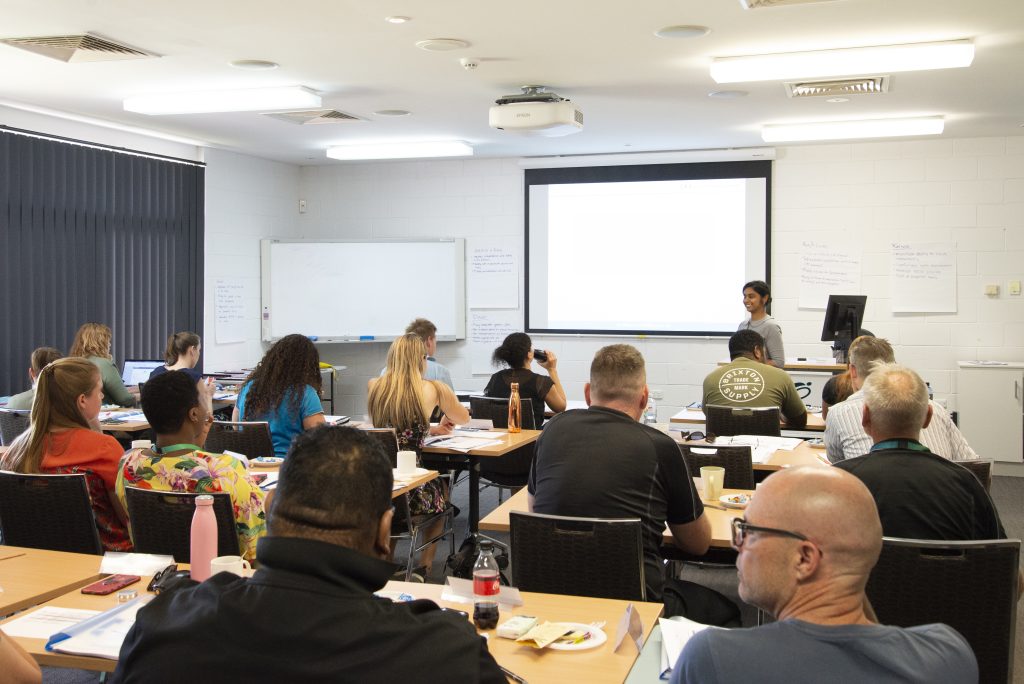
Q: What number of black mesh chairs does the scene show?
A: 11